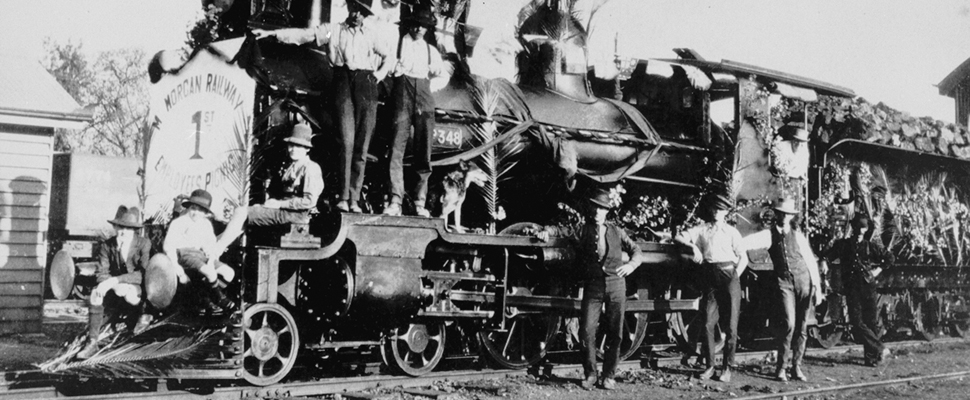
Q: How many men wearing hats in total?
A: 10